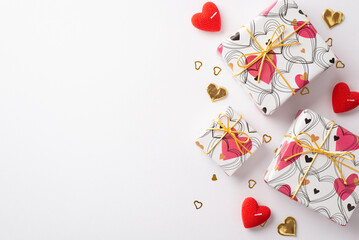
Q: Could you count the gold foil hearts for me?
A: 3